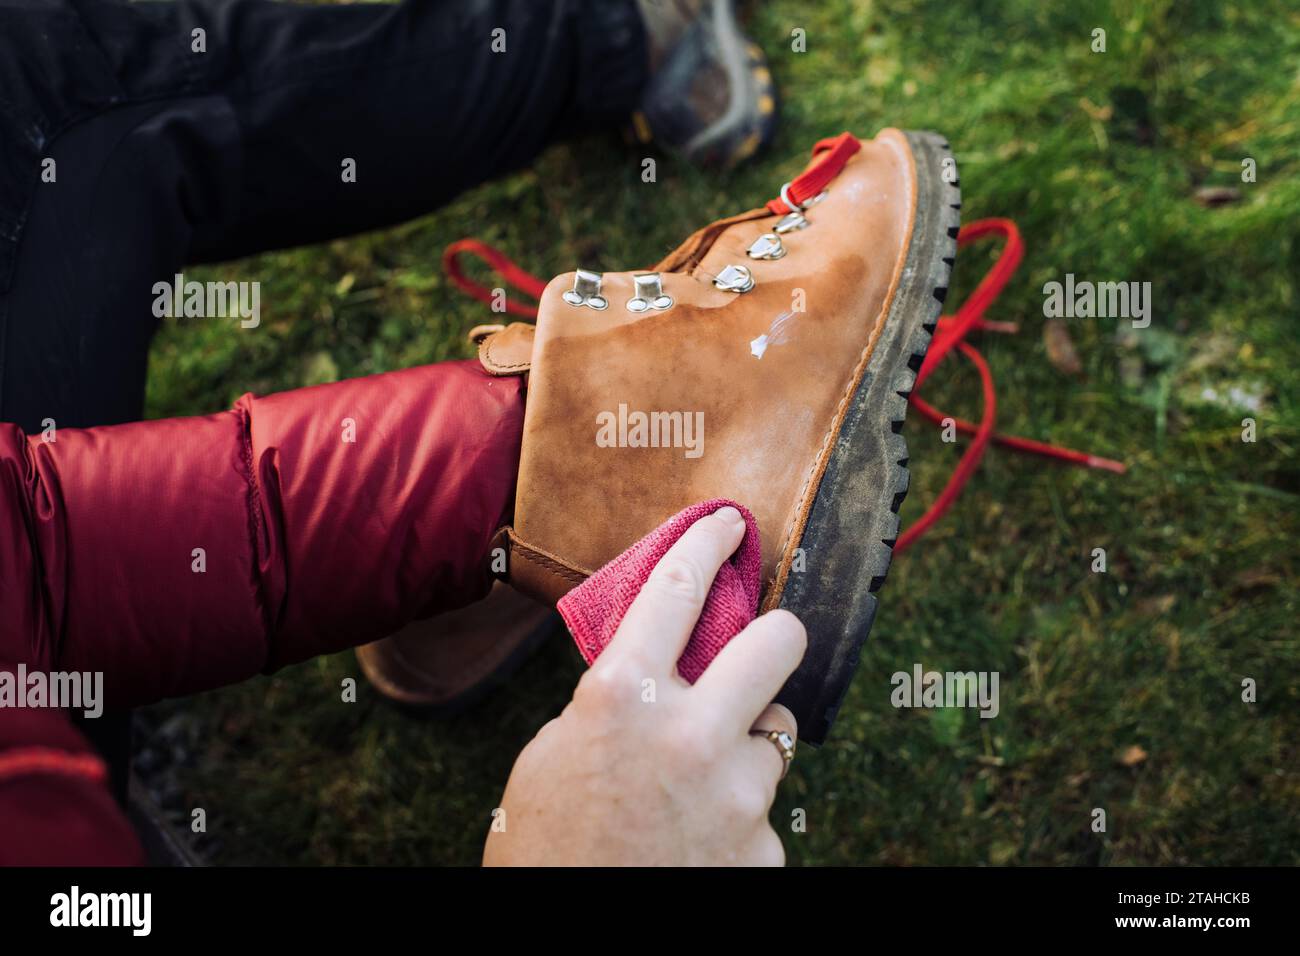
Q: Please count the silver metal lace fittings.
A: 6